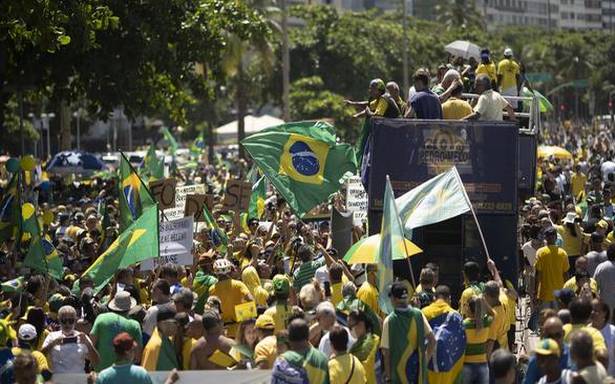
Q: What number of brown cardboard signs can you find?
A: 3